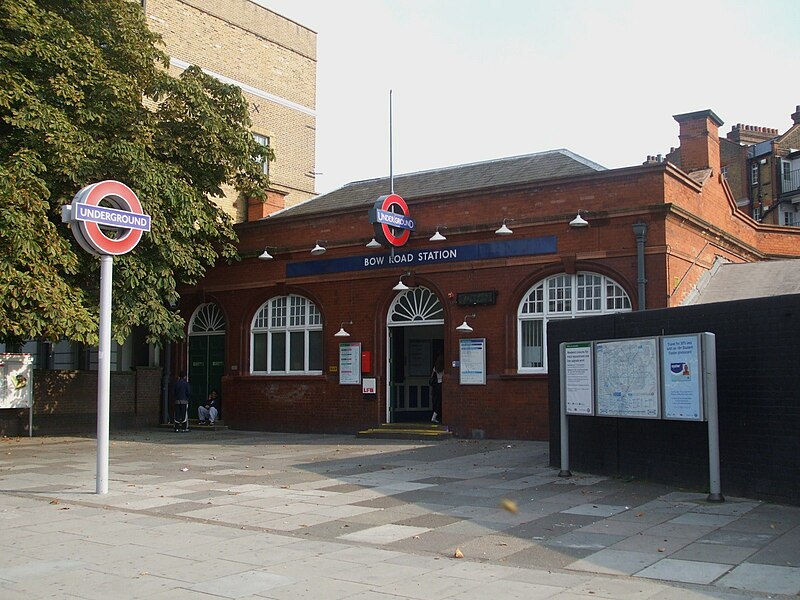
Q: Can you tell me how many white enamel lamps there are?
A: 9